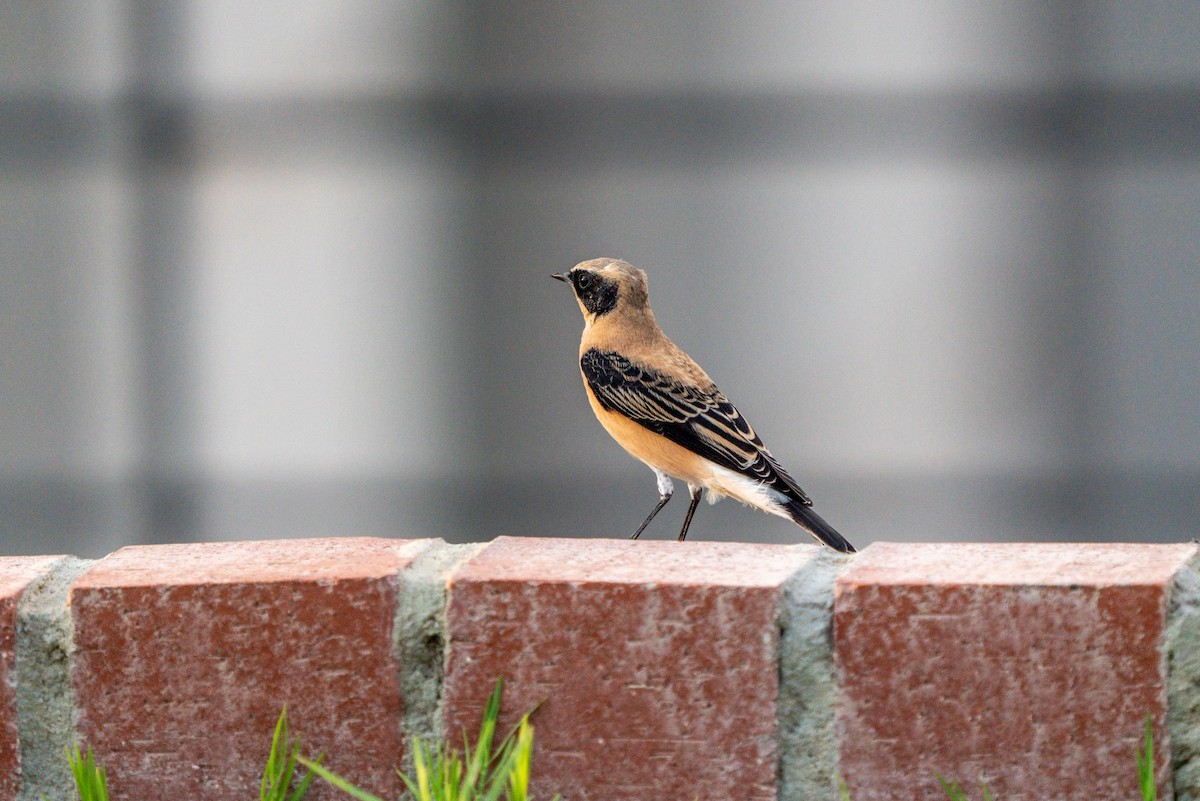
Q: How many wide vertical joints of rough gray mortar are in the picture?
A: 4